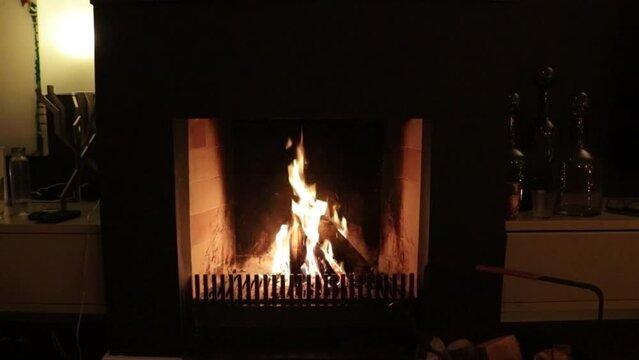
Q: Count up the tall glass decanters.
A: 3